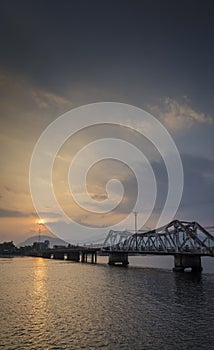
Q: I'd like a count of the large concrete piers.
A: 2